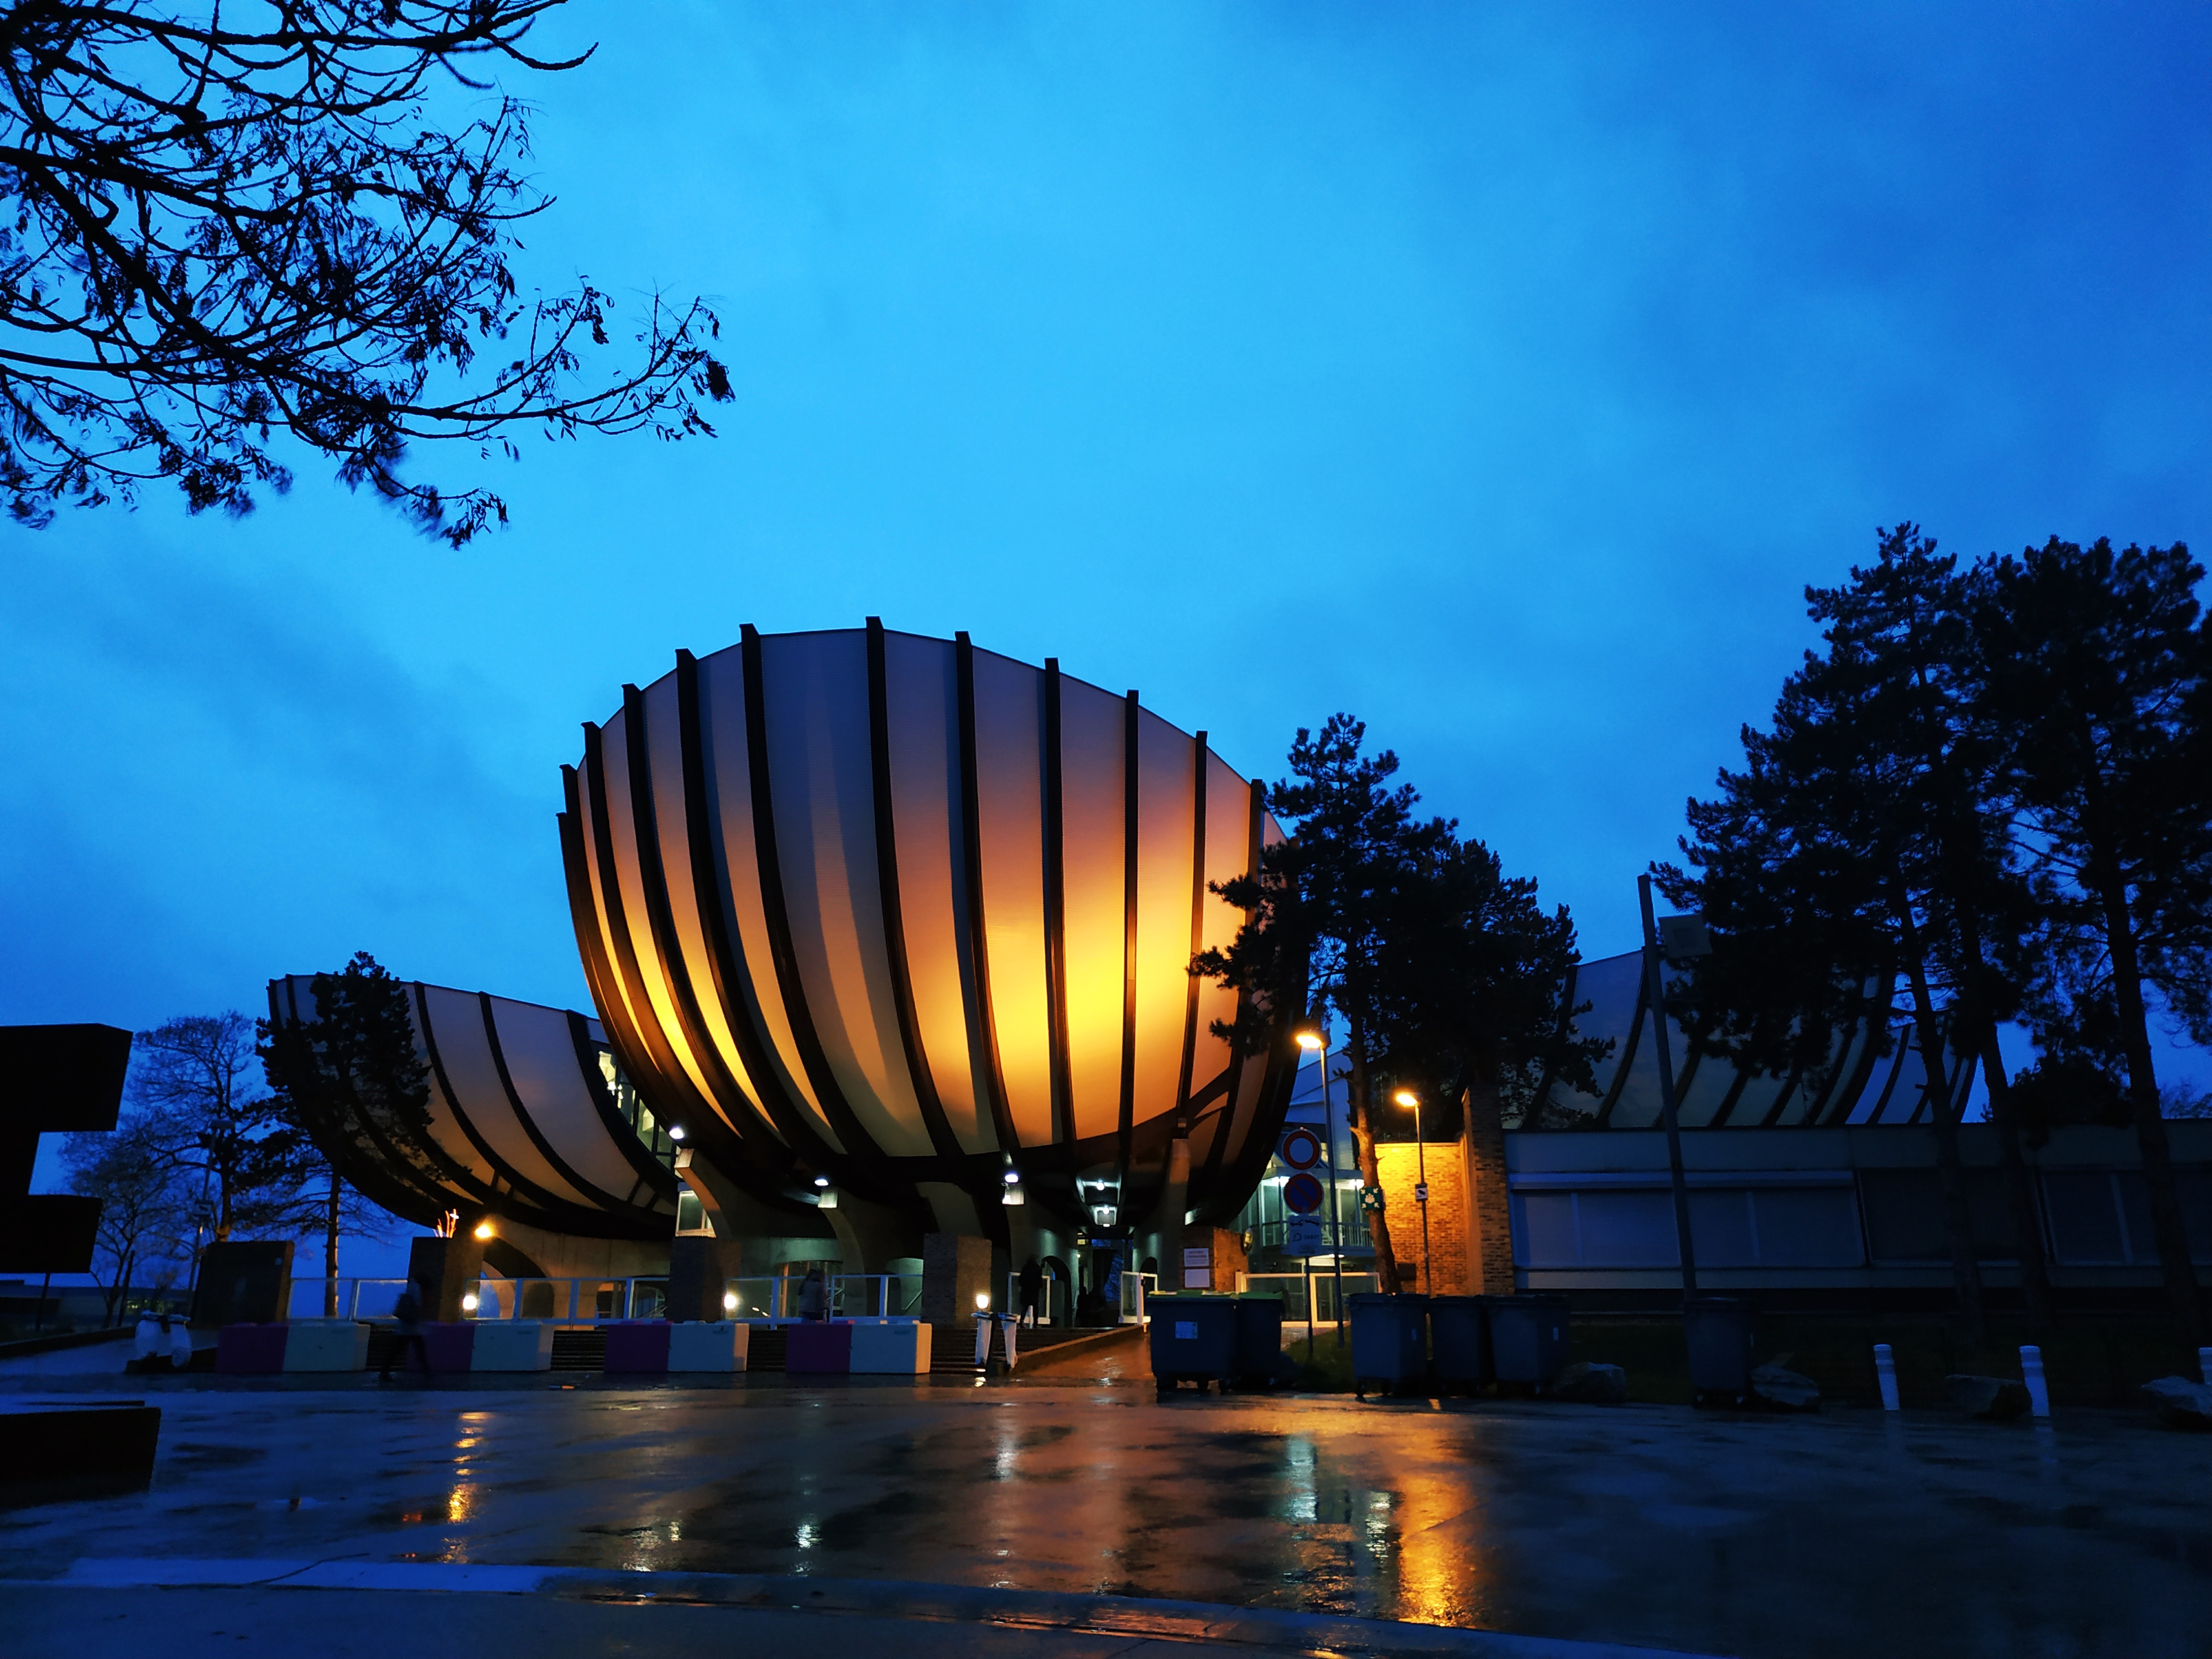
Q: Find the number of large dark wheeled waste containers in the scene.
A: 6